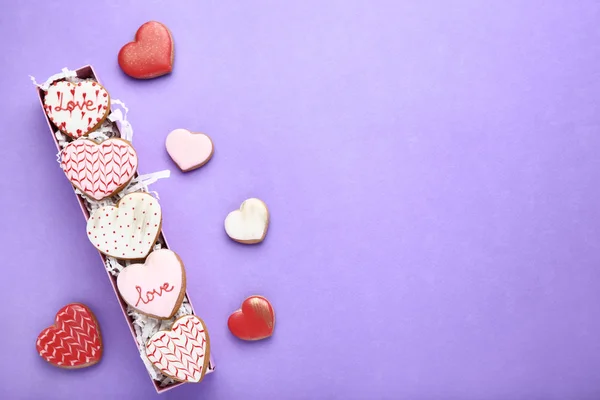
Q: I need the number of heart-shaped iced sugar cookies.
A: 10